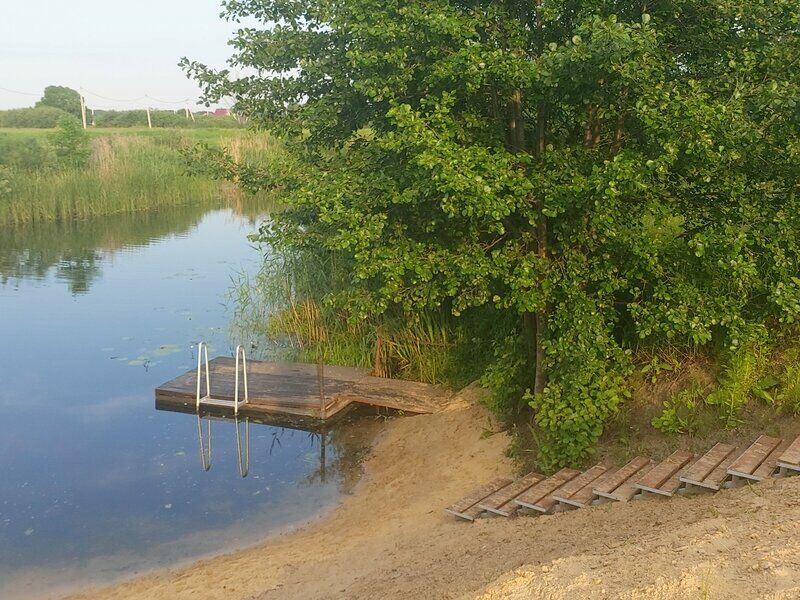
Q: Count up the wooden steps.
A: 9